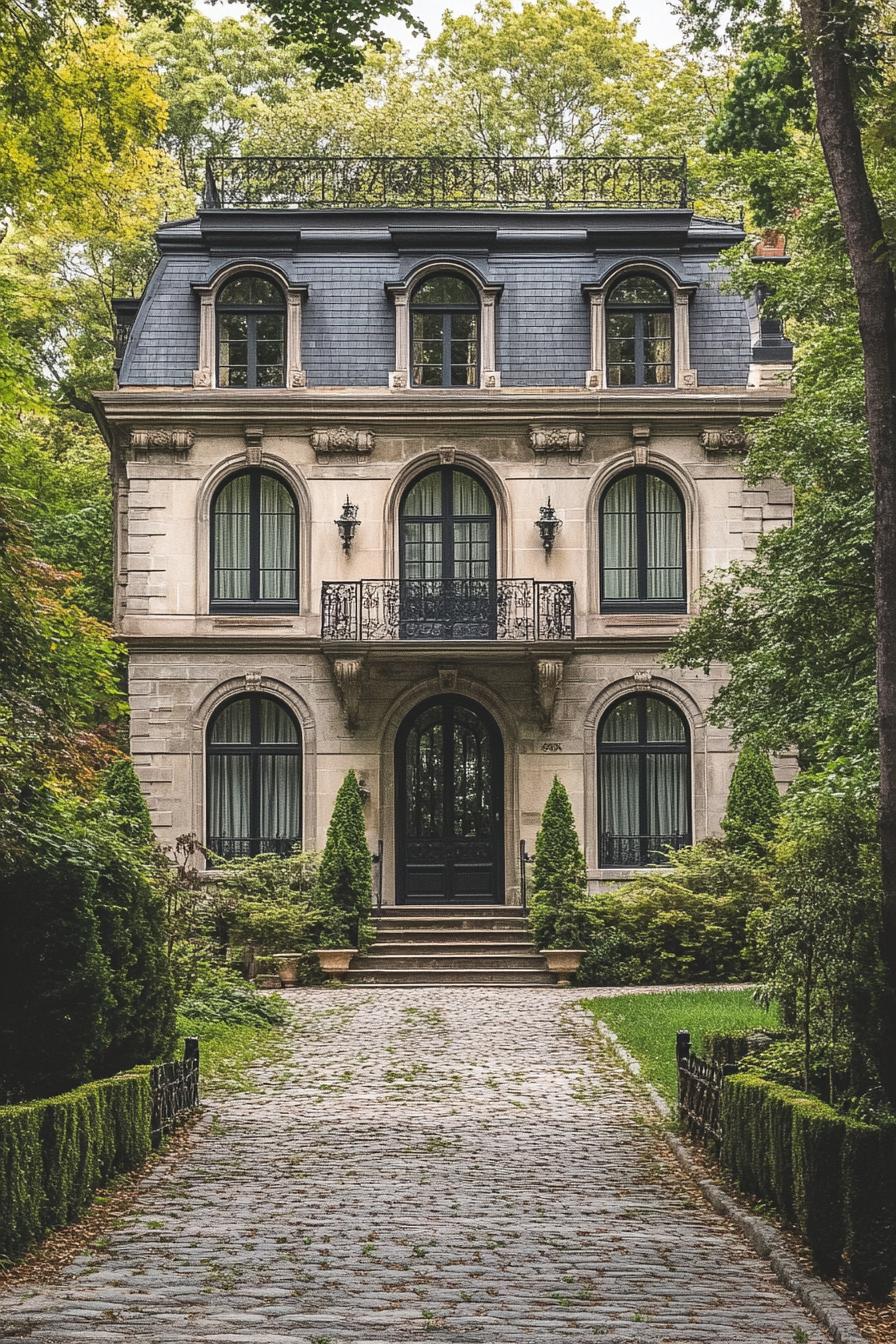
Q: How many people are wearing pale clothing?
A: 0